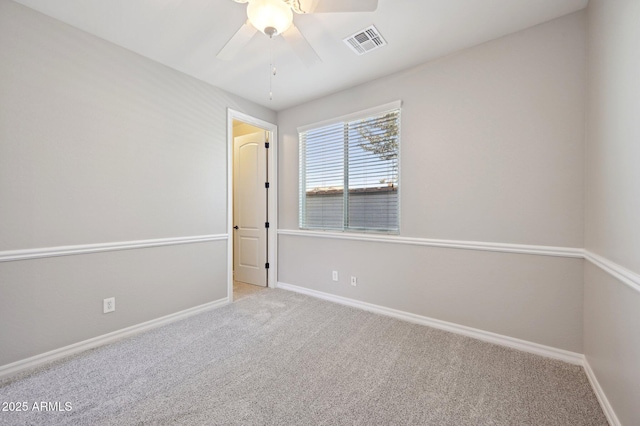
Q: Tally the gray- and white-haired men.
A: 0